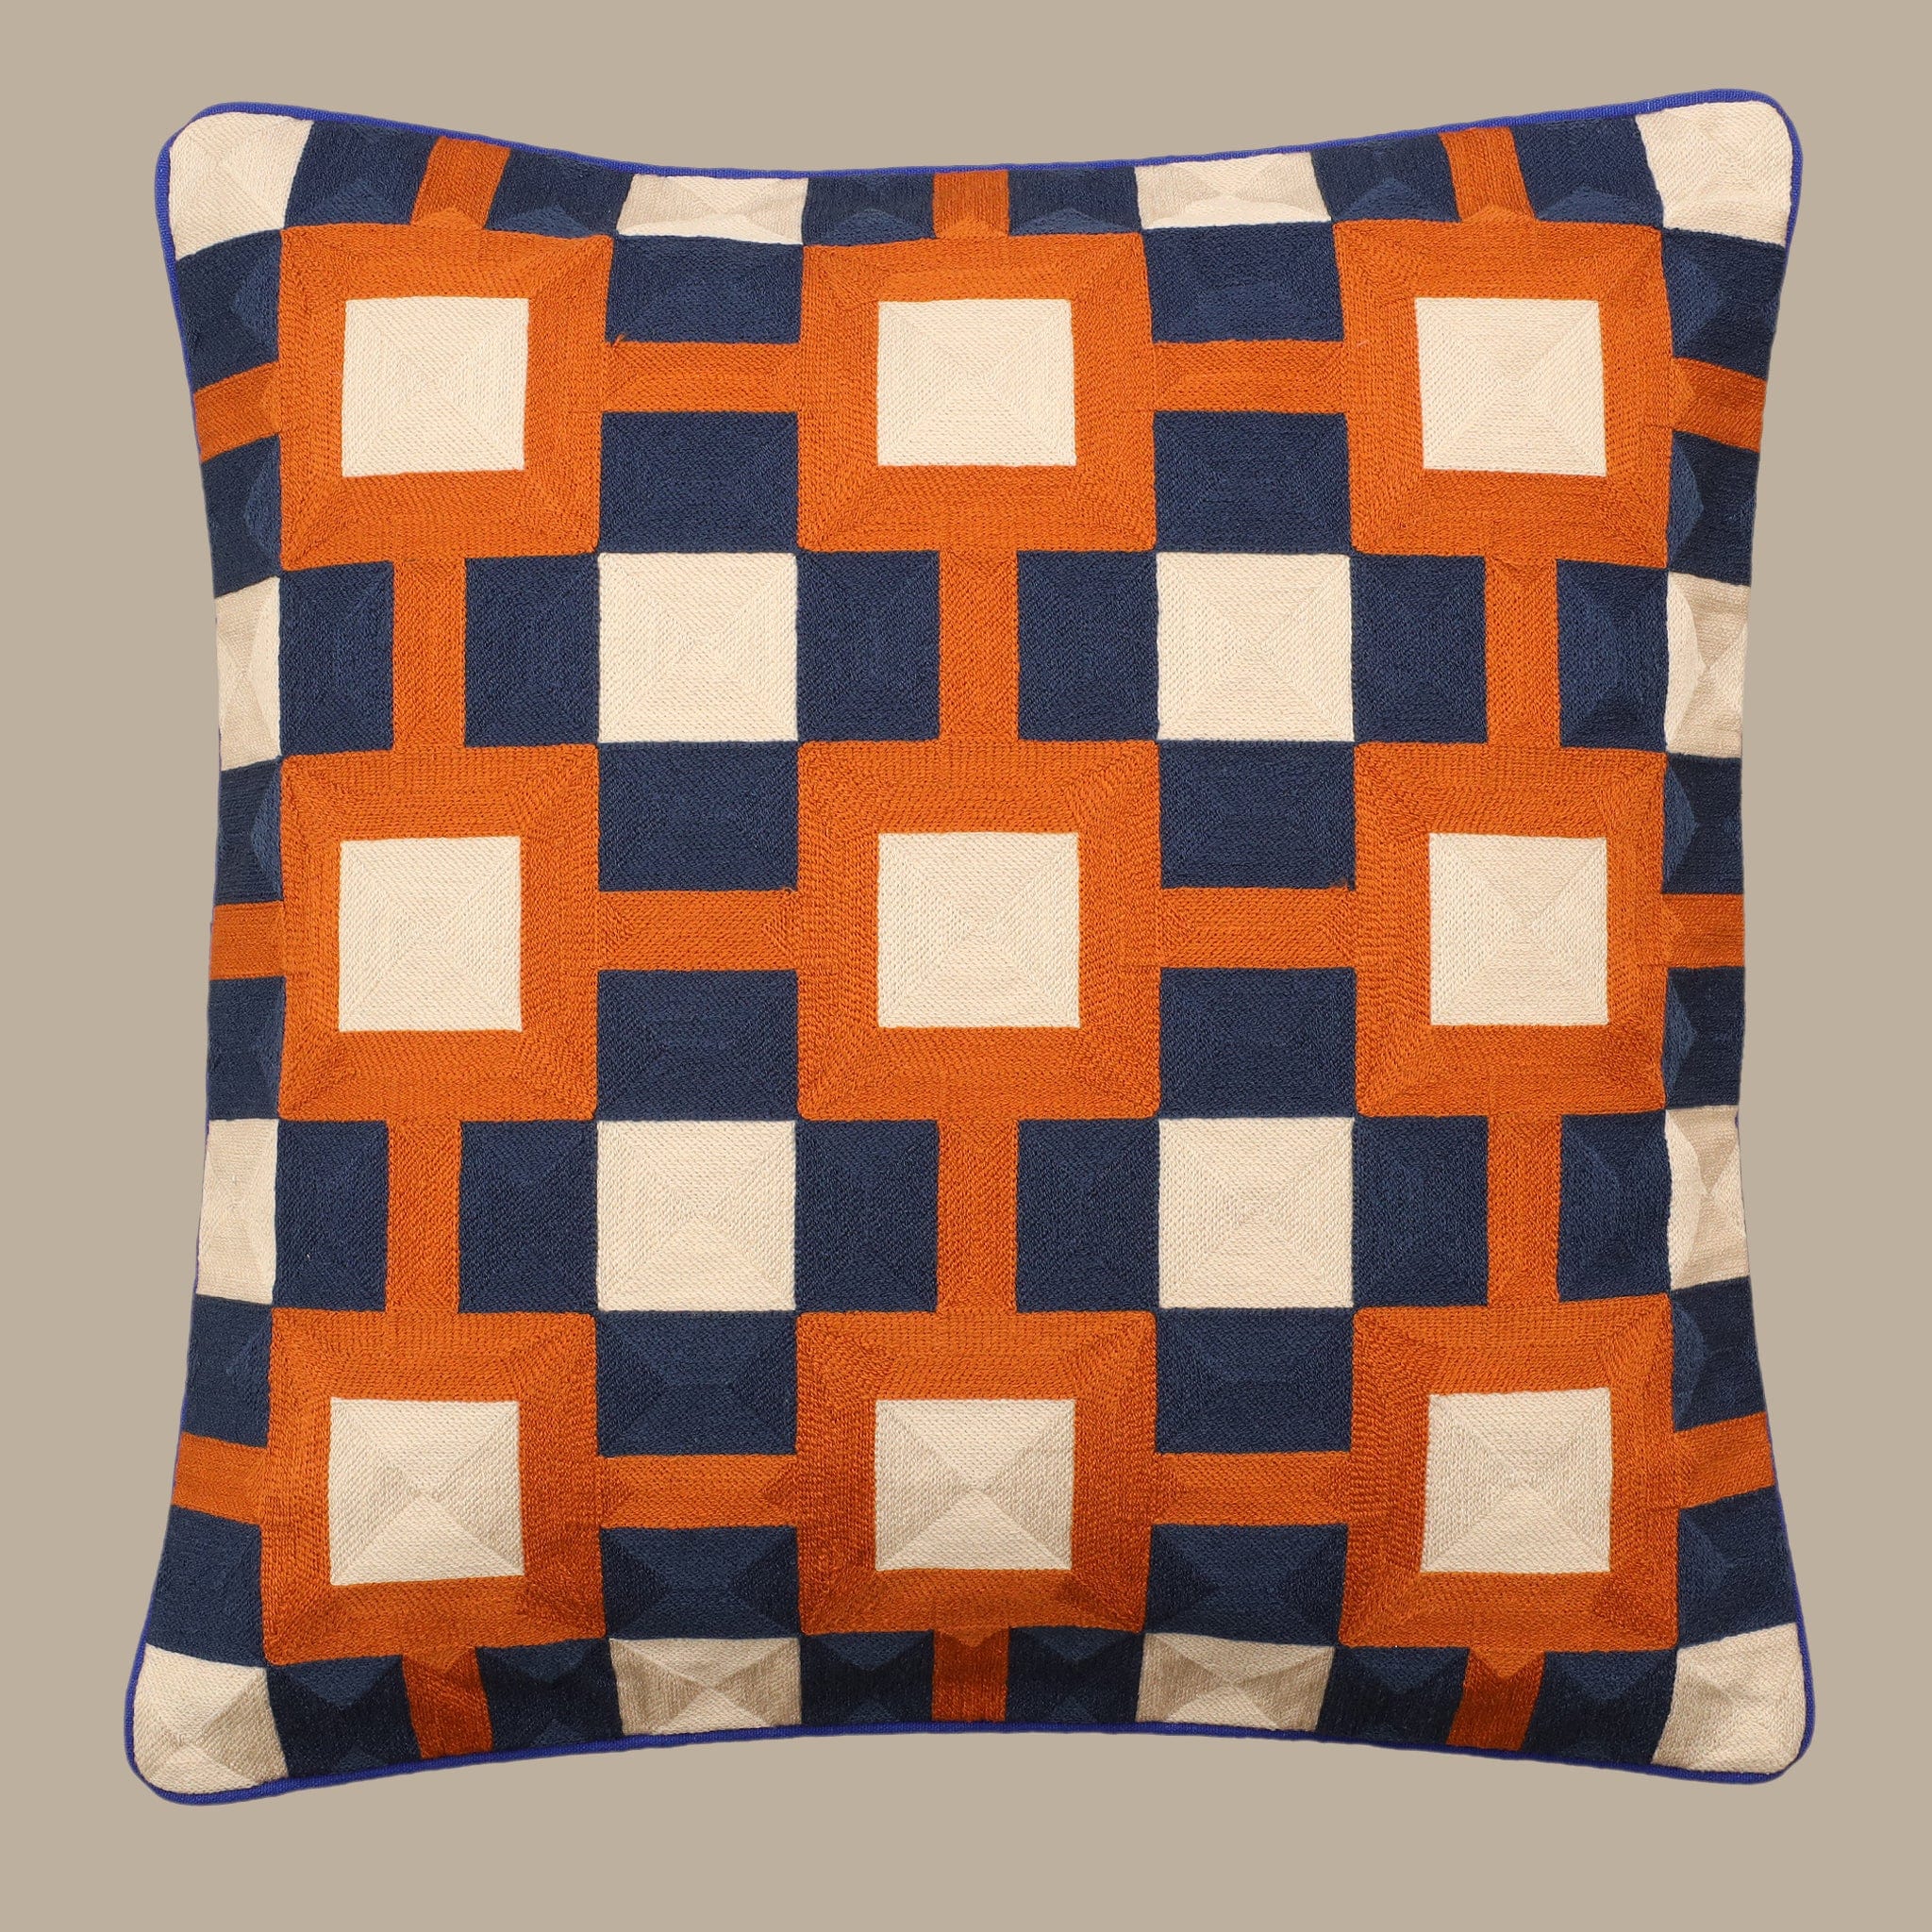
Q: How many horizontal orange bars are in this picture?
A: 12